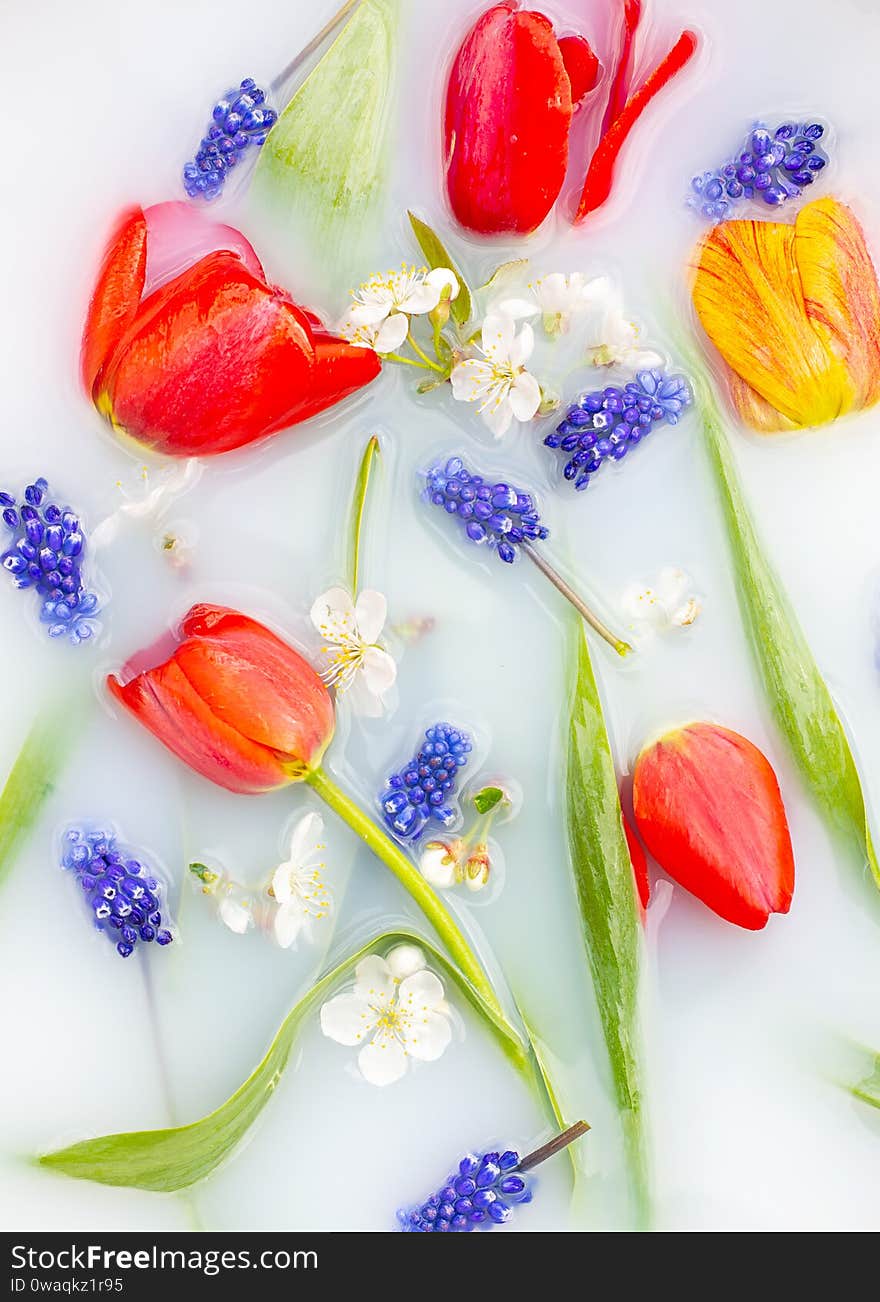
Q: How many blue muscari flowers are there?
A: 8